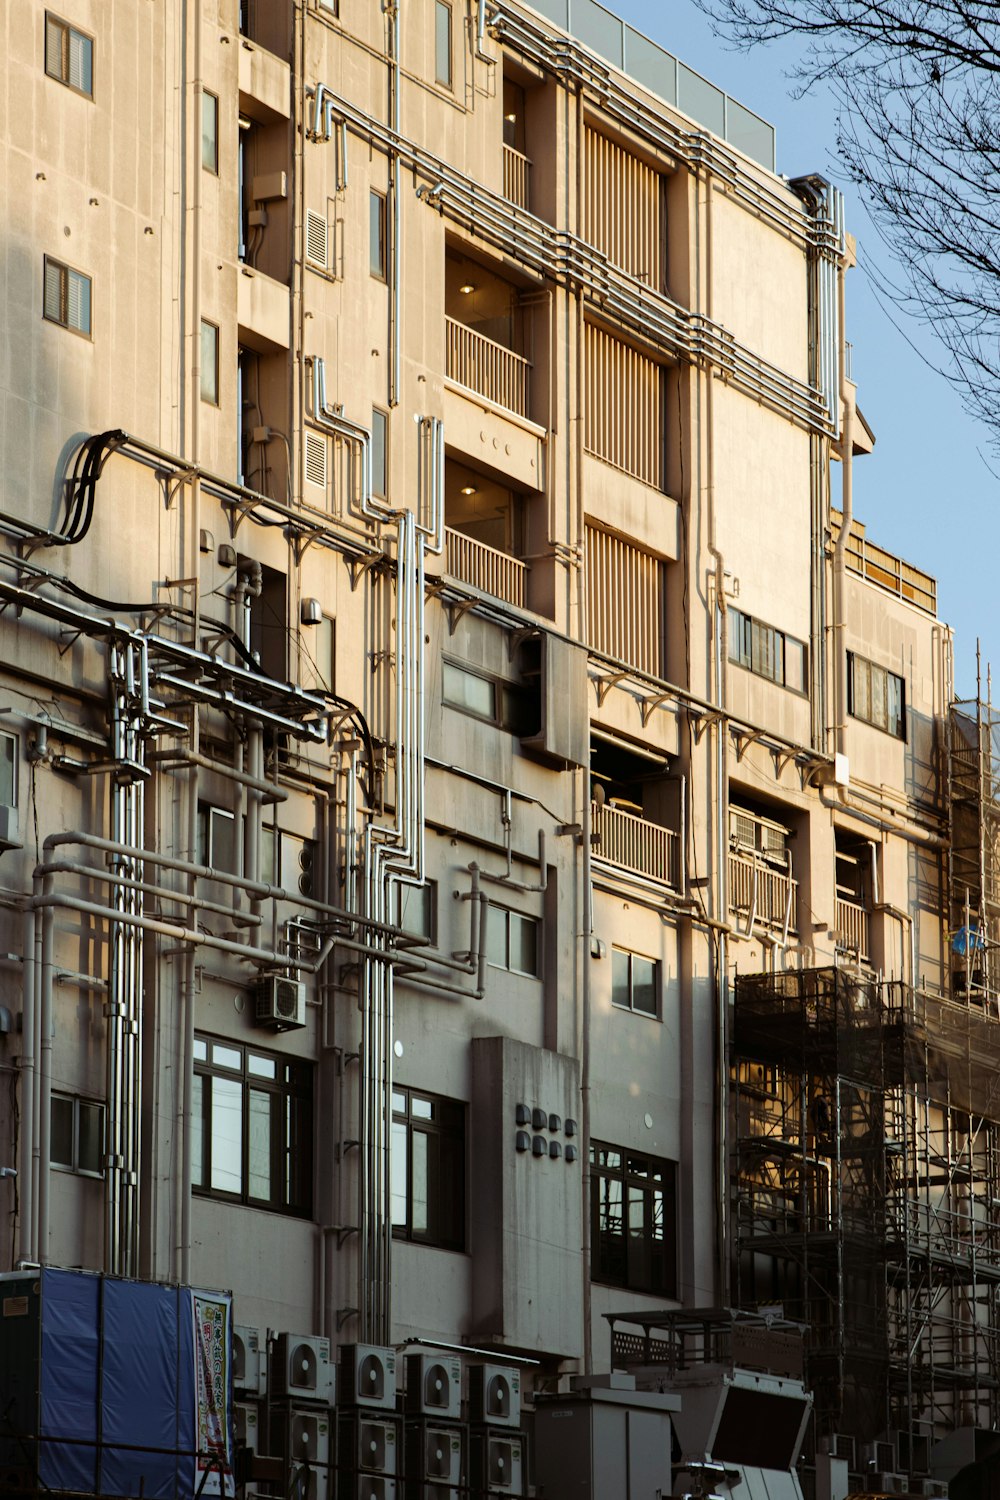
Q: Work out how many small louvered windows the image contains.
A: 2